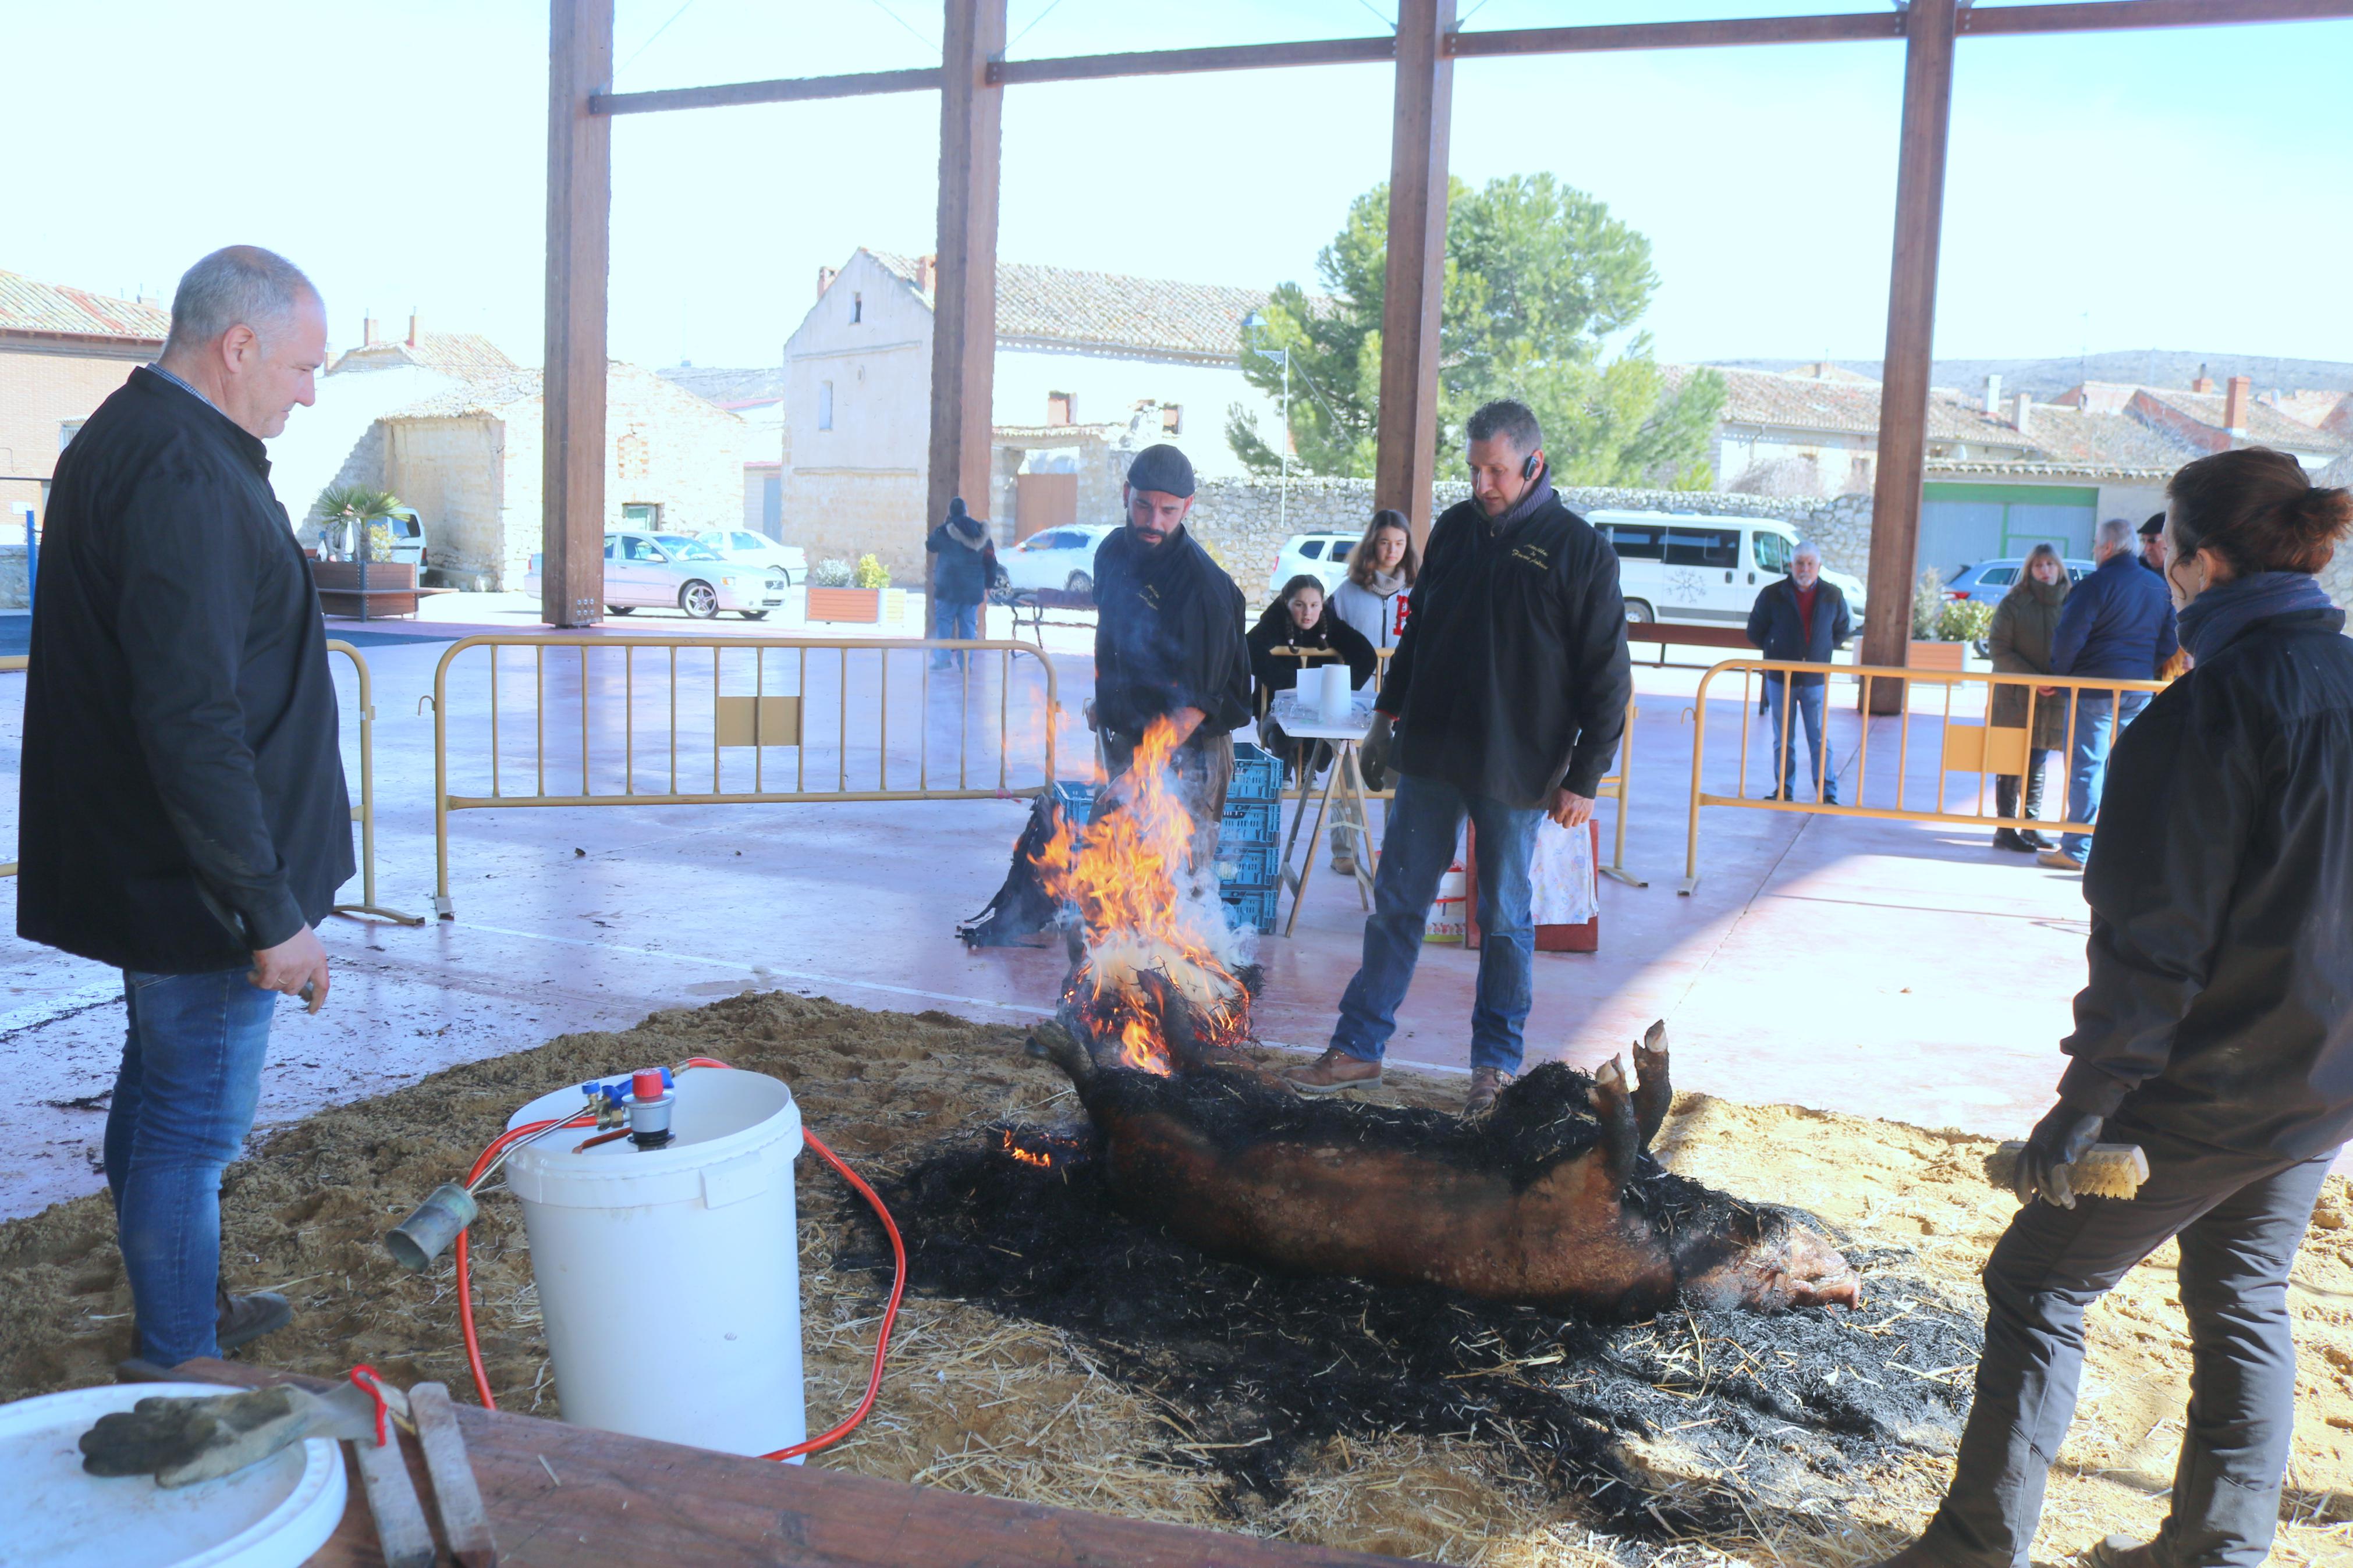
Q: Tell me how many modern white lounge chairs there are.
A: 0